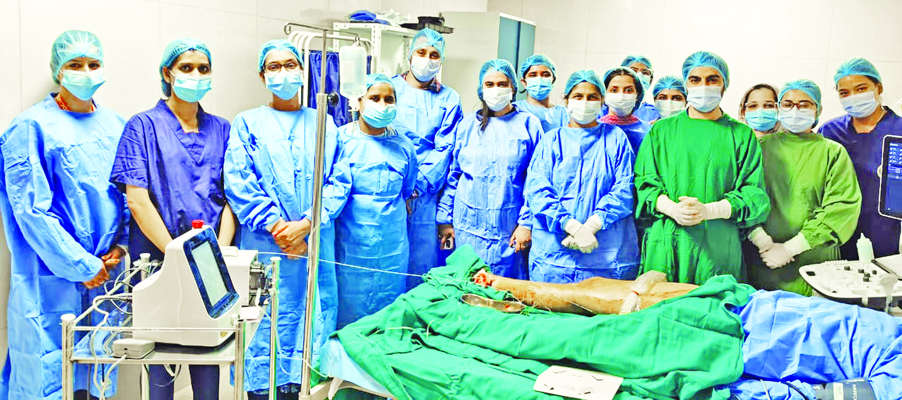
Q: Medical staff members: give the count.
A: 15